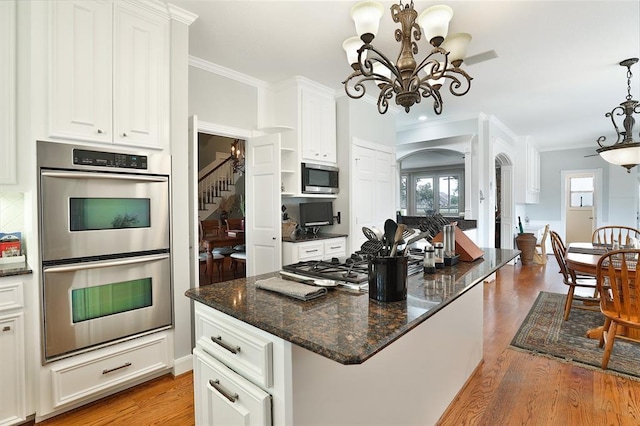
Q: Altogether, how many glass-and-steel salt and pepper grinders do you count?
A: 2